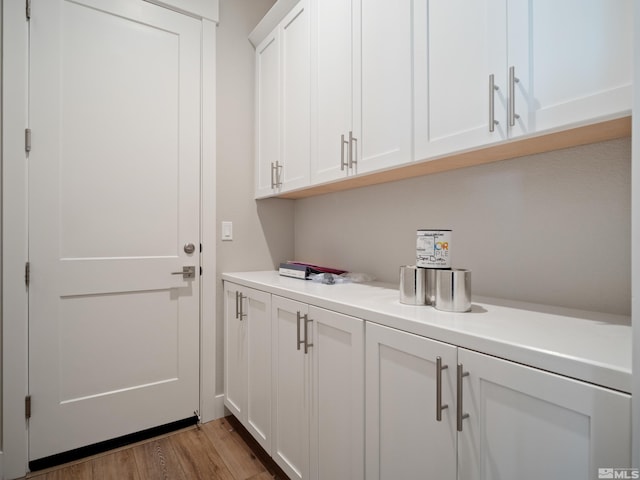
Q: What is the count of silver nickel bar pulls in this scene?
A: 12